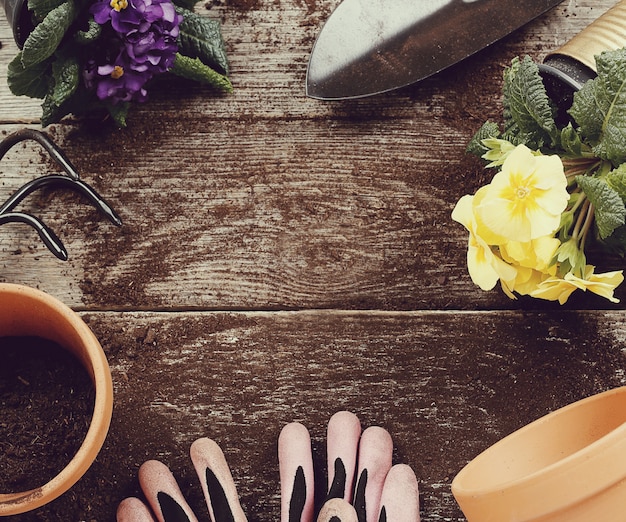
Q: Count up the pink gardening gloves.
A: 2